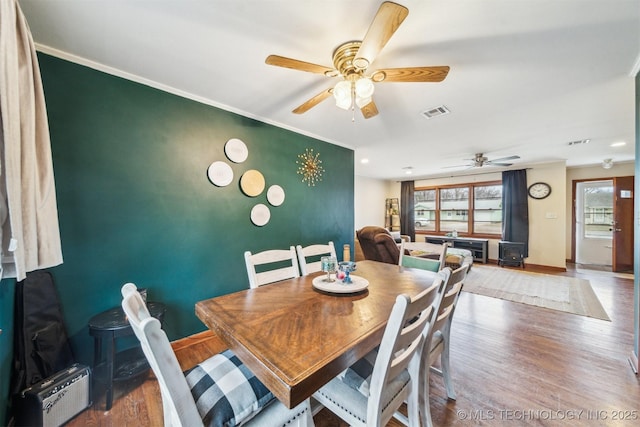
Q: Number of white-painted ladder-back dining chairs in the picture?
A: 6